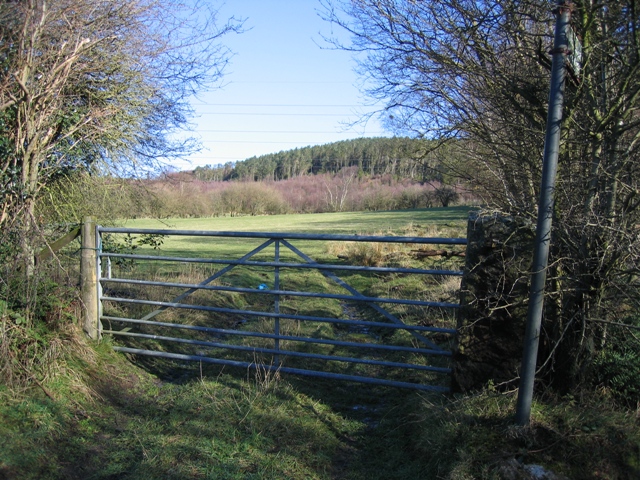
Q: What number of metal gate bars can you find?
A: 7